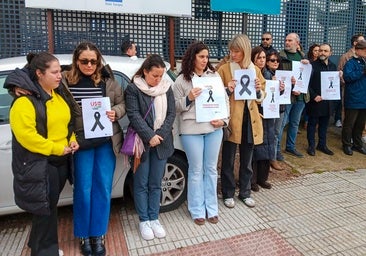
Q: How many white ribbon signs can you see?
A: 7